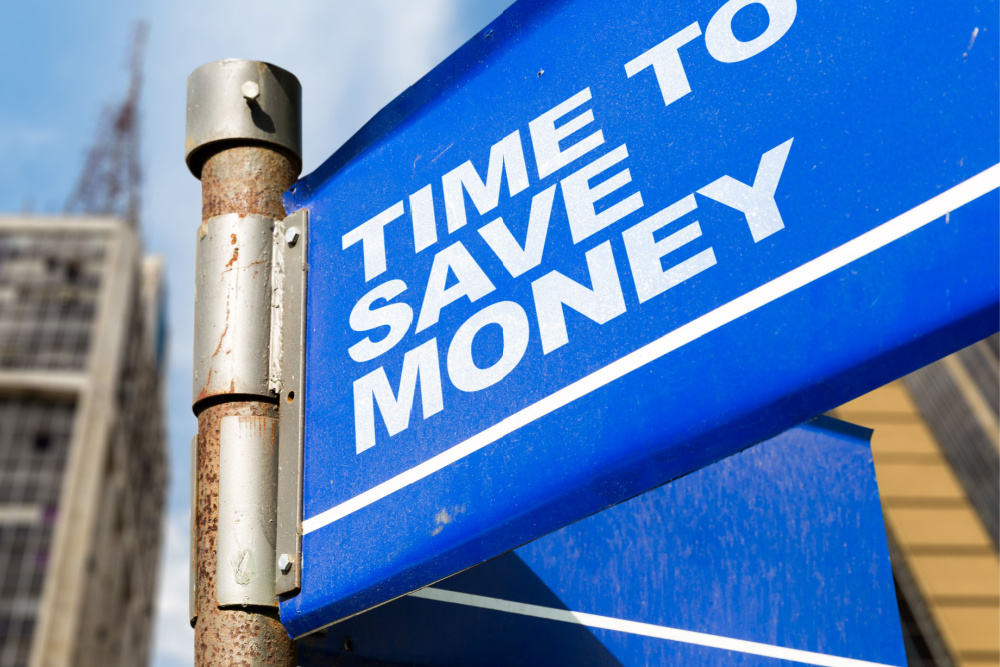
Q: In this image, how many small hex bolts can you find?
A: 3